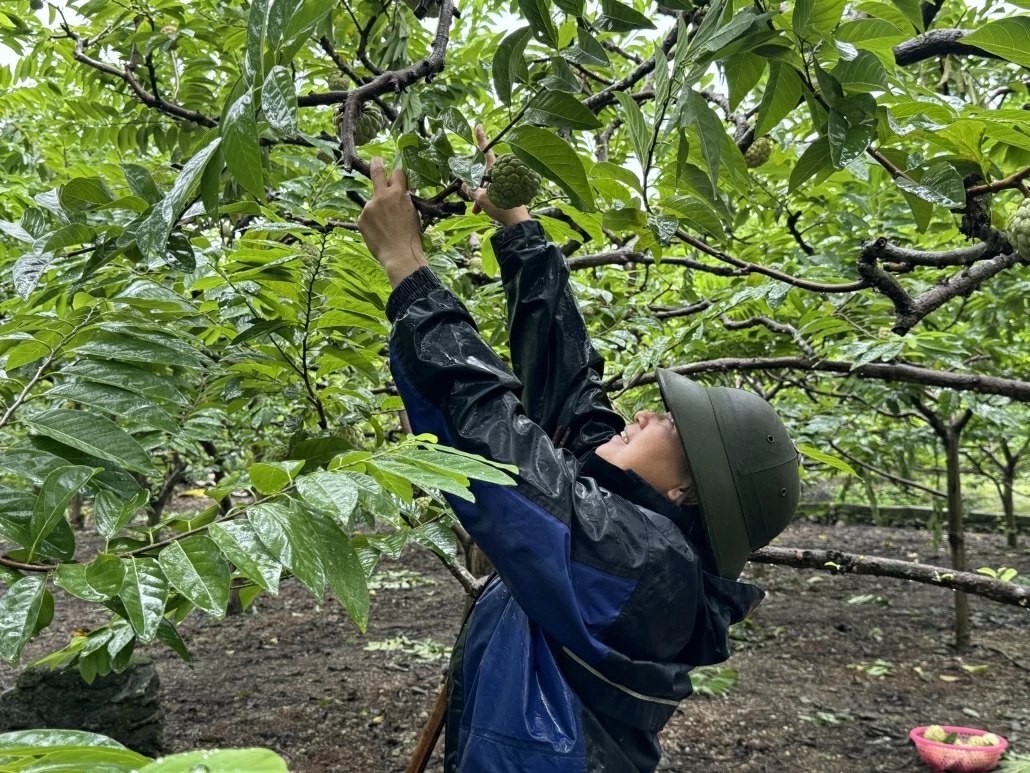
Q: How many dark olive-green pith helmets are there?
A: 1